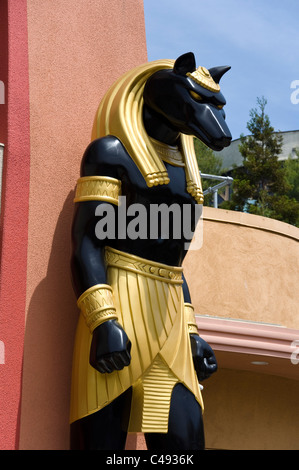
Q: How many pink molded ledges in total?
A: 1